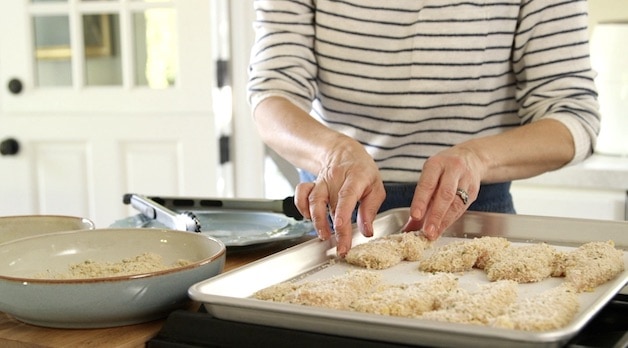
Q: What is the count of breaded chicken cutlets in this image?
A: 8